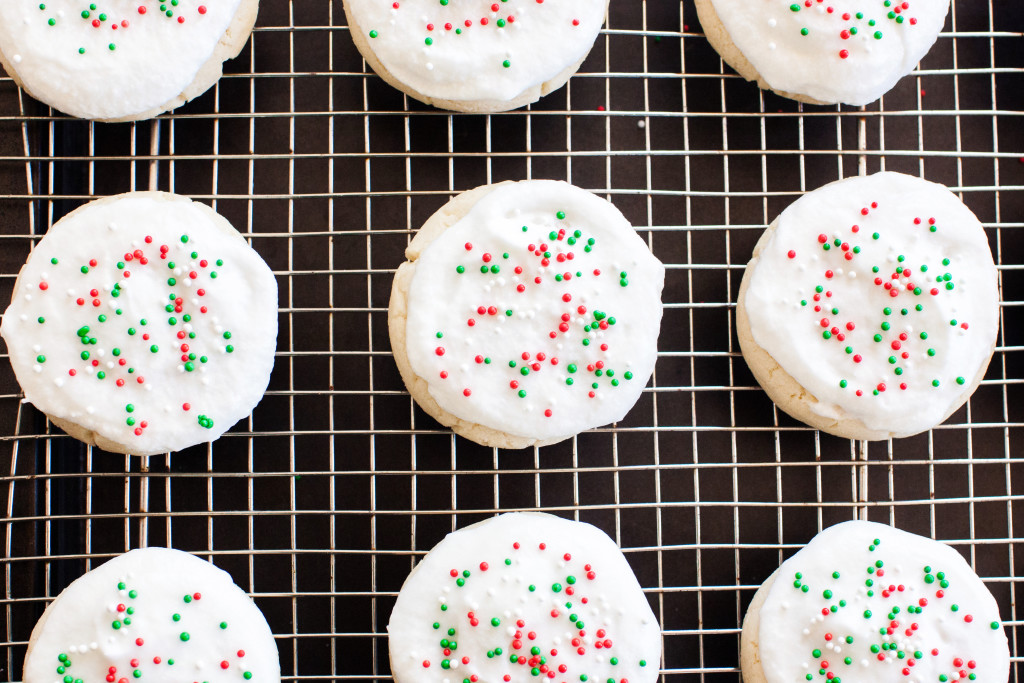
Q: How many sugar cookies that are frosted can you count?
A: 9